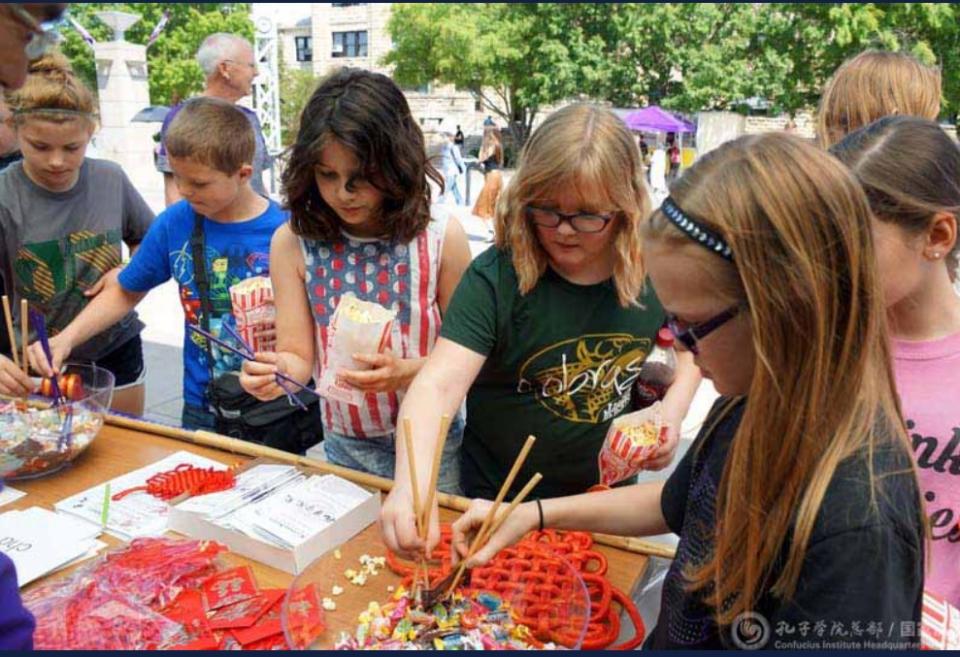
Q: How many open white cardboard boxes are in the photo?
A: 1